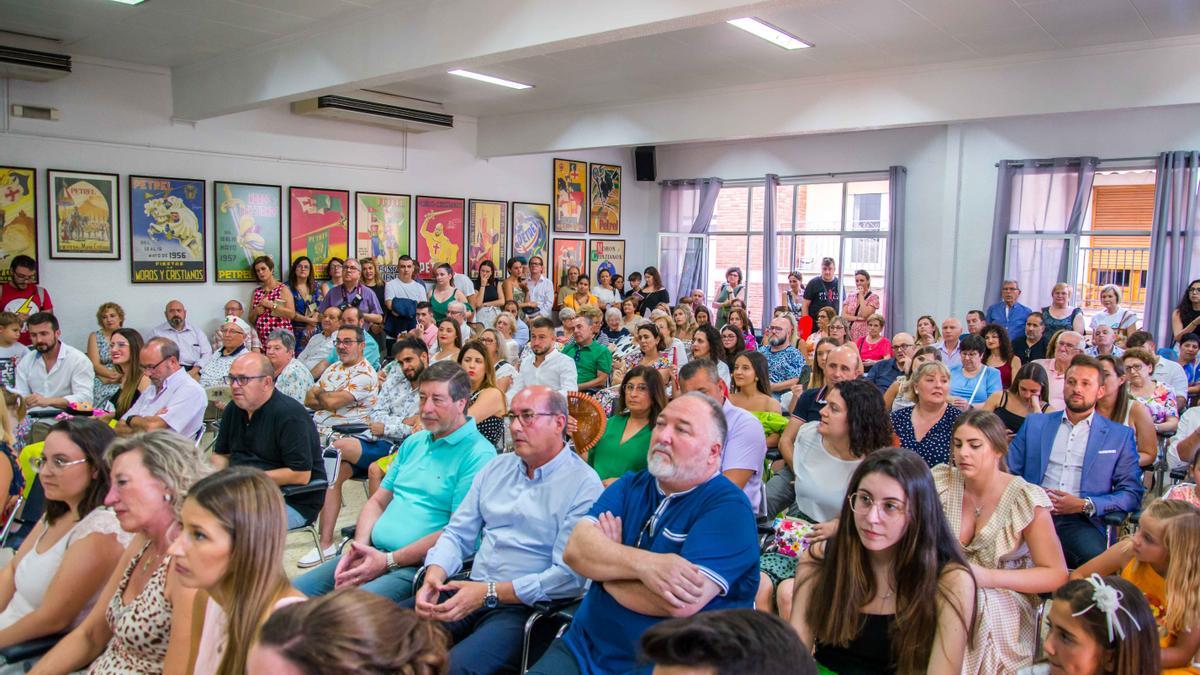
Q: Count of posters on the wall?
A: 13